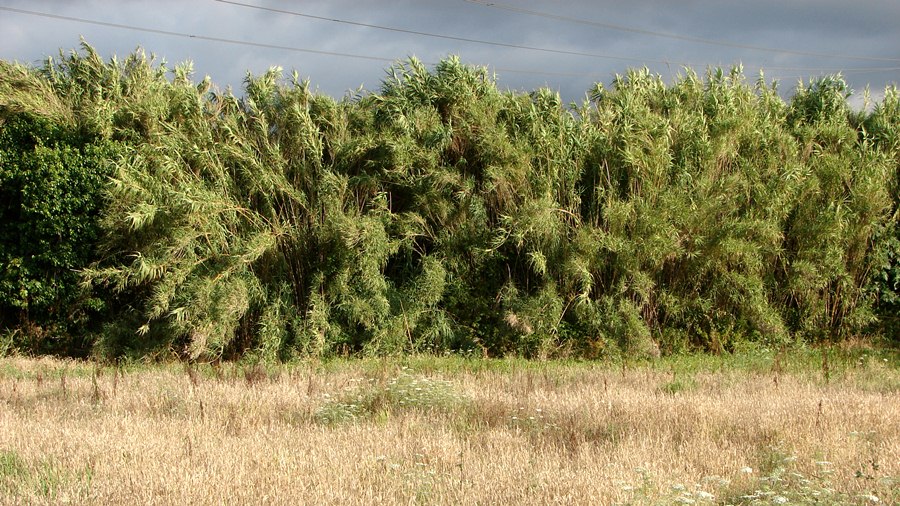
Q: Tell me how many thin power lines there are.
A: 3